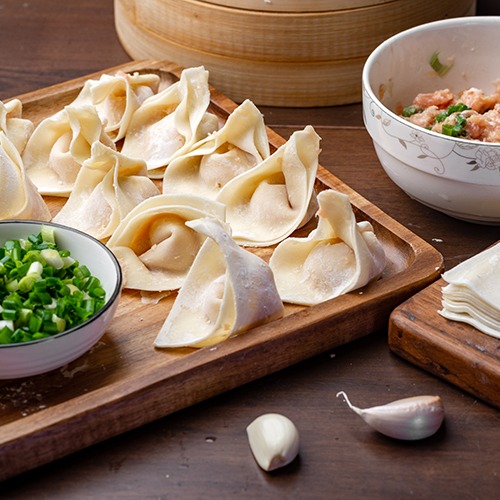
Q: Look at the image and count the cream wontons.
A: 11